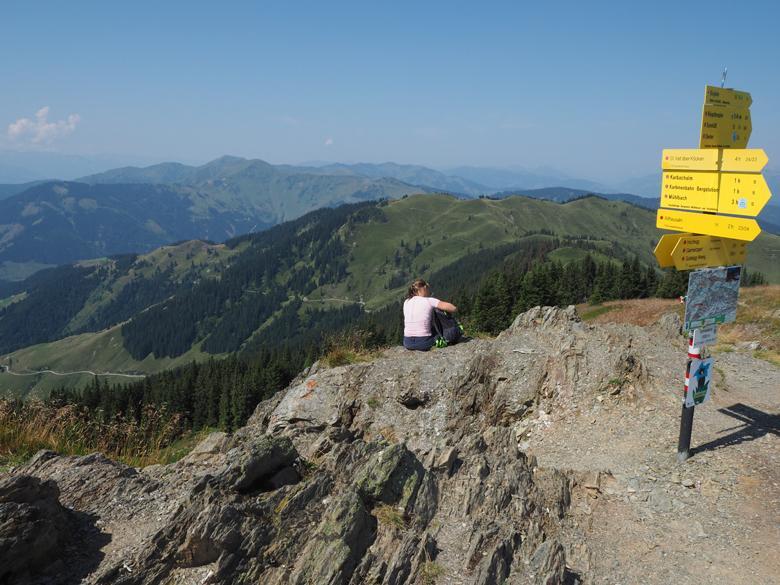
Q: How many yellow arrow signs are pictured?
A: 7